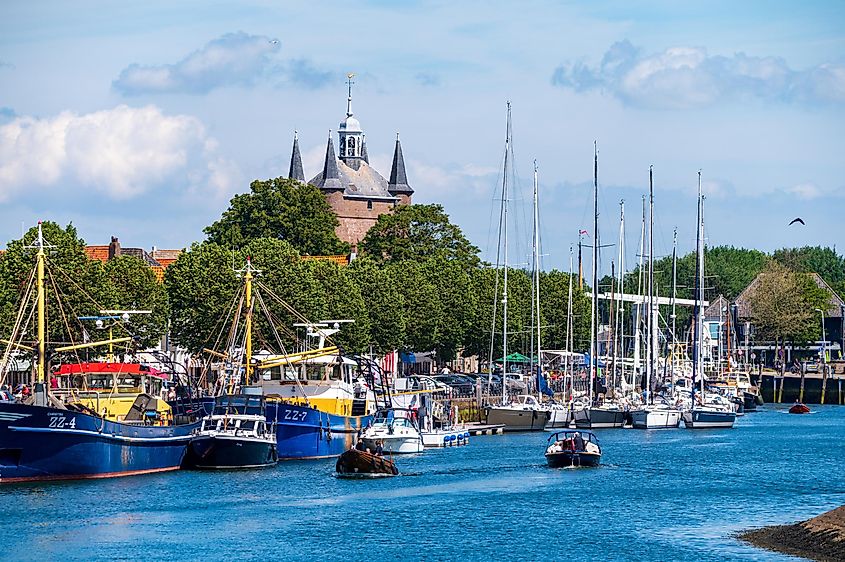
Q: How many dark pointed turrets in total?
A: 4